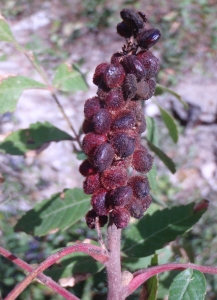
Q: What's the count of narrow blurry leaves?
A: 3